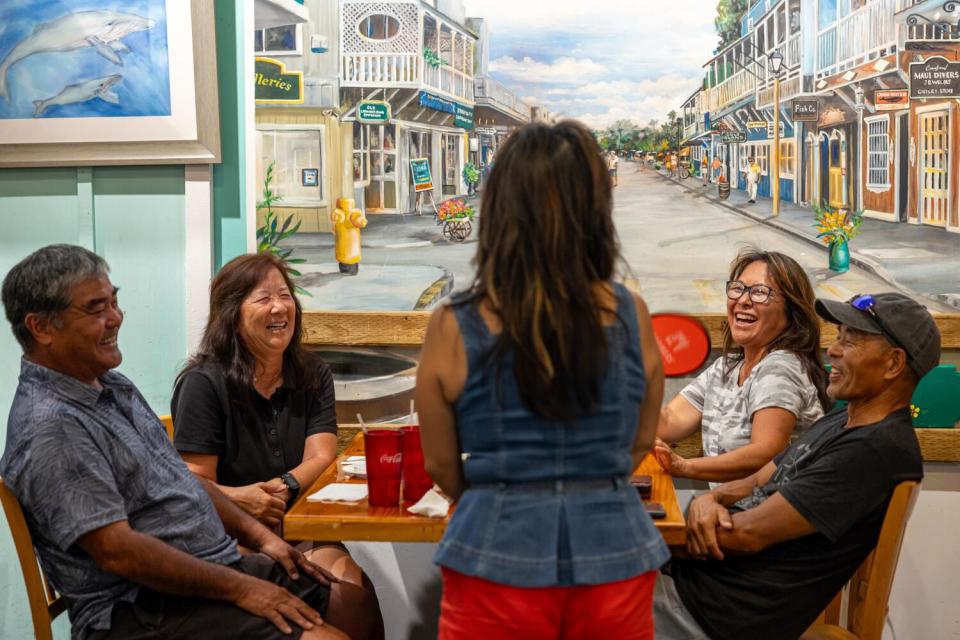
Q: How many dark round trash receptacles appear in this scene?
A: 1